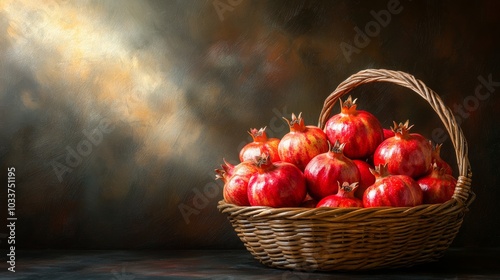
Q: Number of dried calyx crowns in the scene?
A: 11